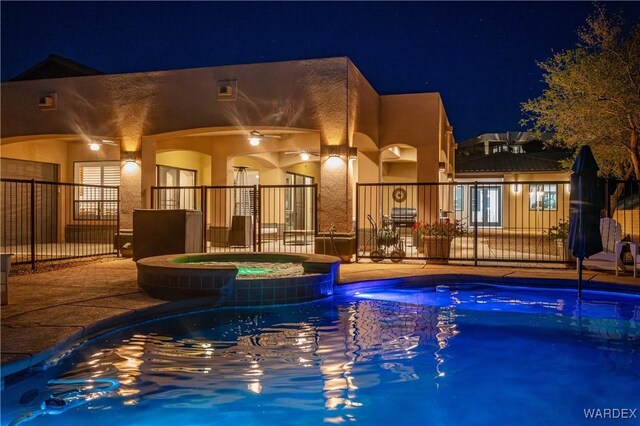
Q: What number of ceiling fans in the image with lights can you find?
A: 3